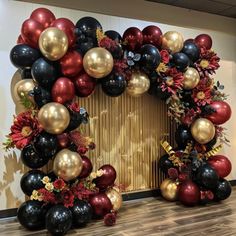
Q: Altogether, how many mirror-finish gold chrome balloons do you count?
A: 11